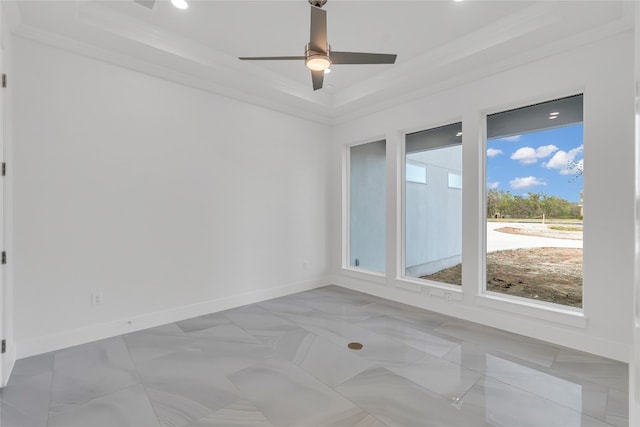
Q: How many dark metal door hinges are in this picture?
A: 4